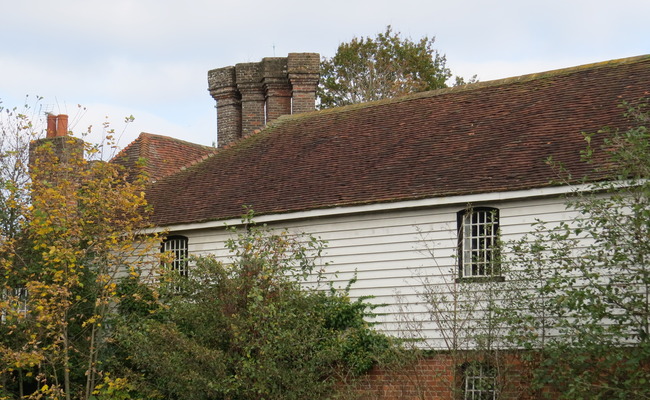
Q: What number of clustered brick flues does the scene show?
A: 4